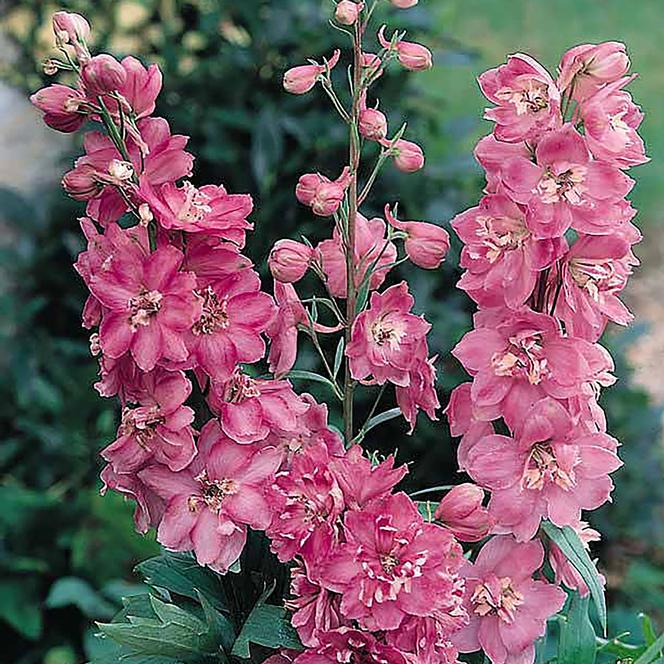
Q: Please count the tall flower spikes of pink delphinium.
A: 3